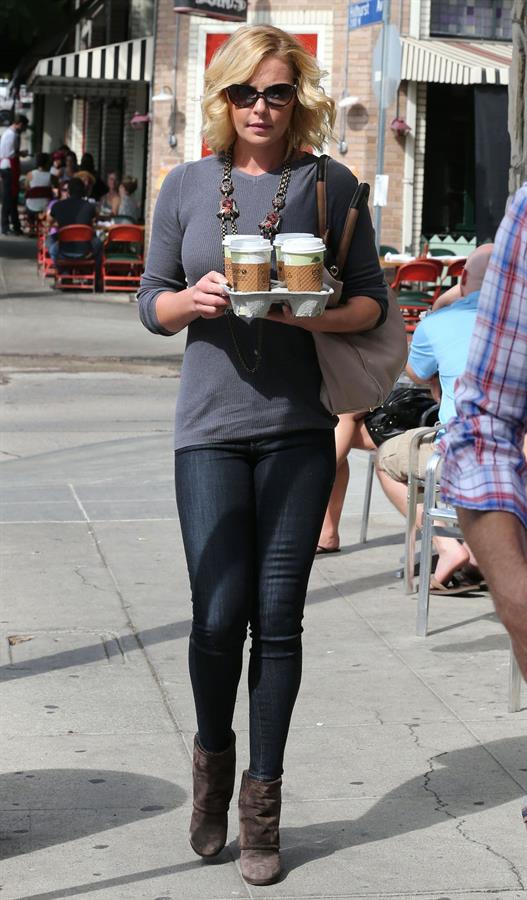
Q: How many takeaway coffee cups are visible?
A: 4